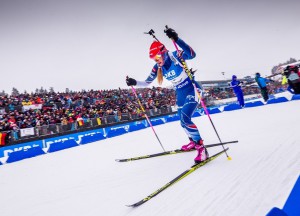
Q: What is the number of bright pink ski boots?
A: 2